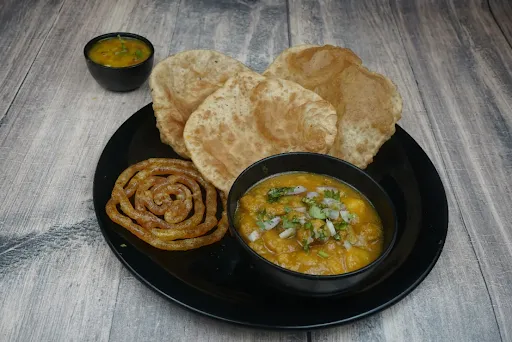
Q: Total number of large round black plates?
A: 1